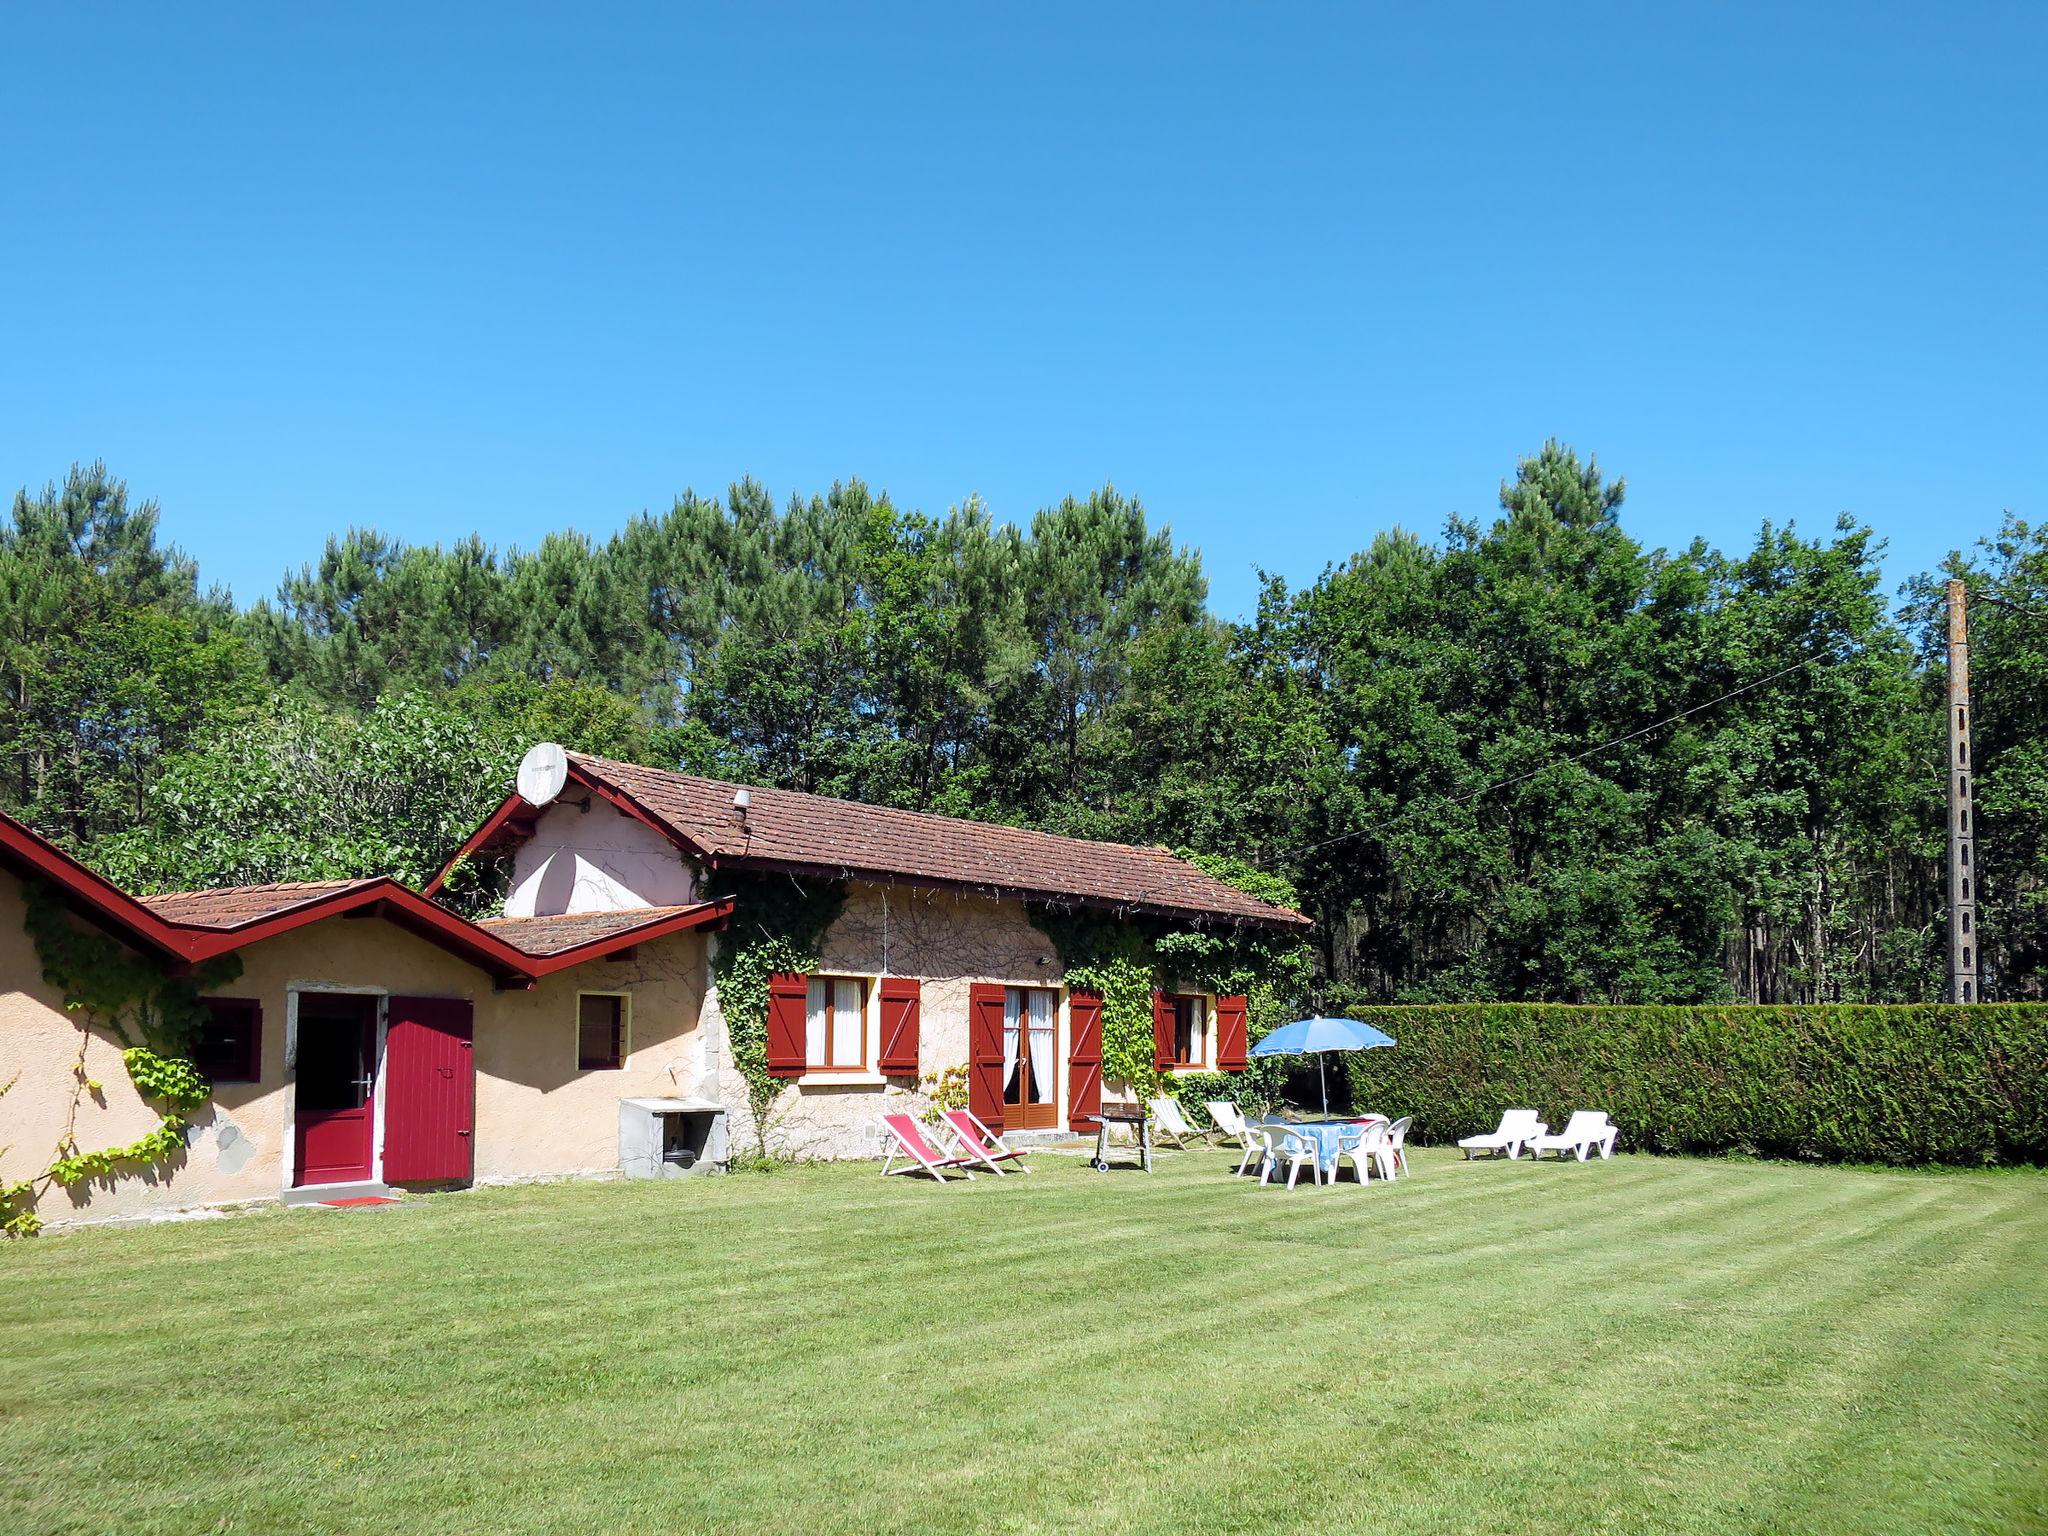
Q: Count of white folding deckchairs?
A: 2